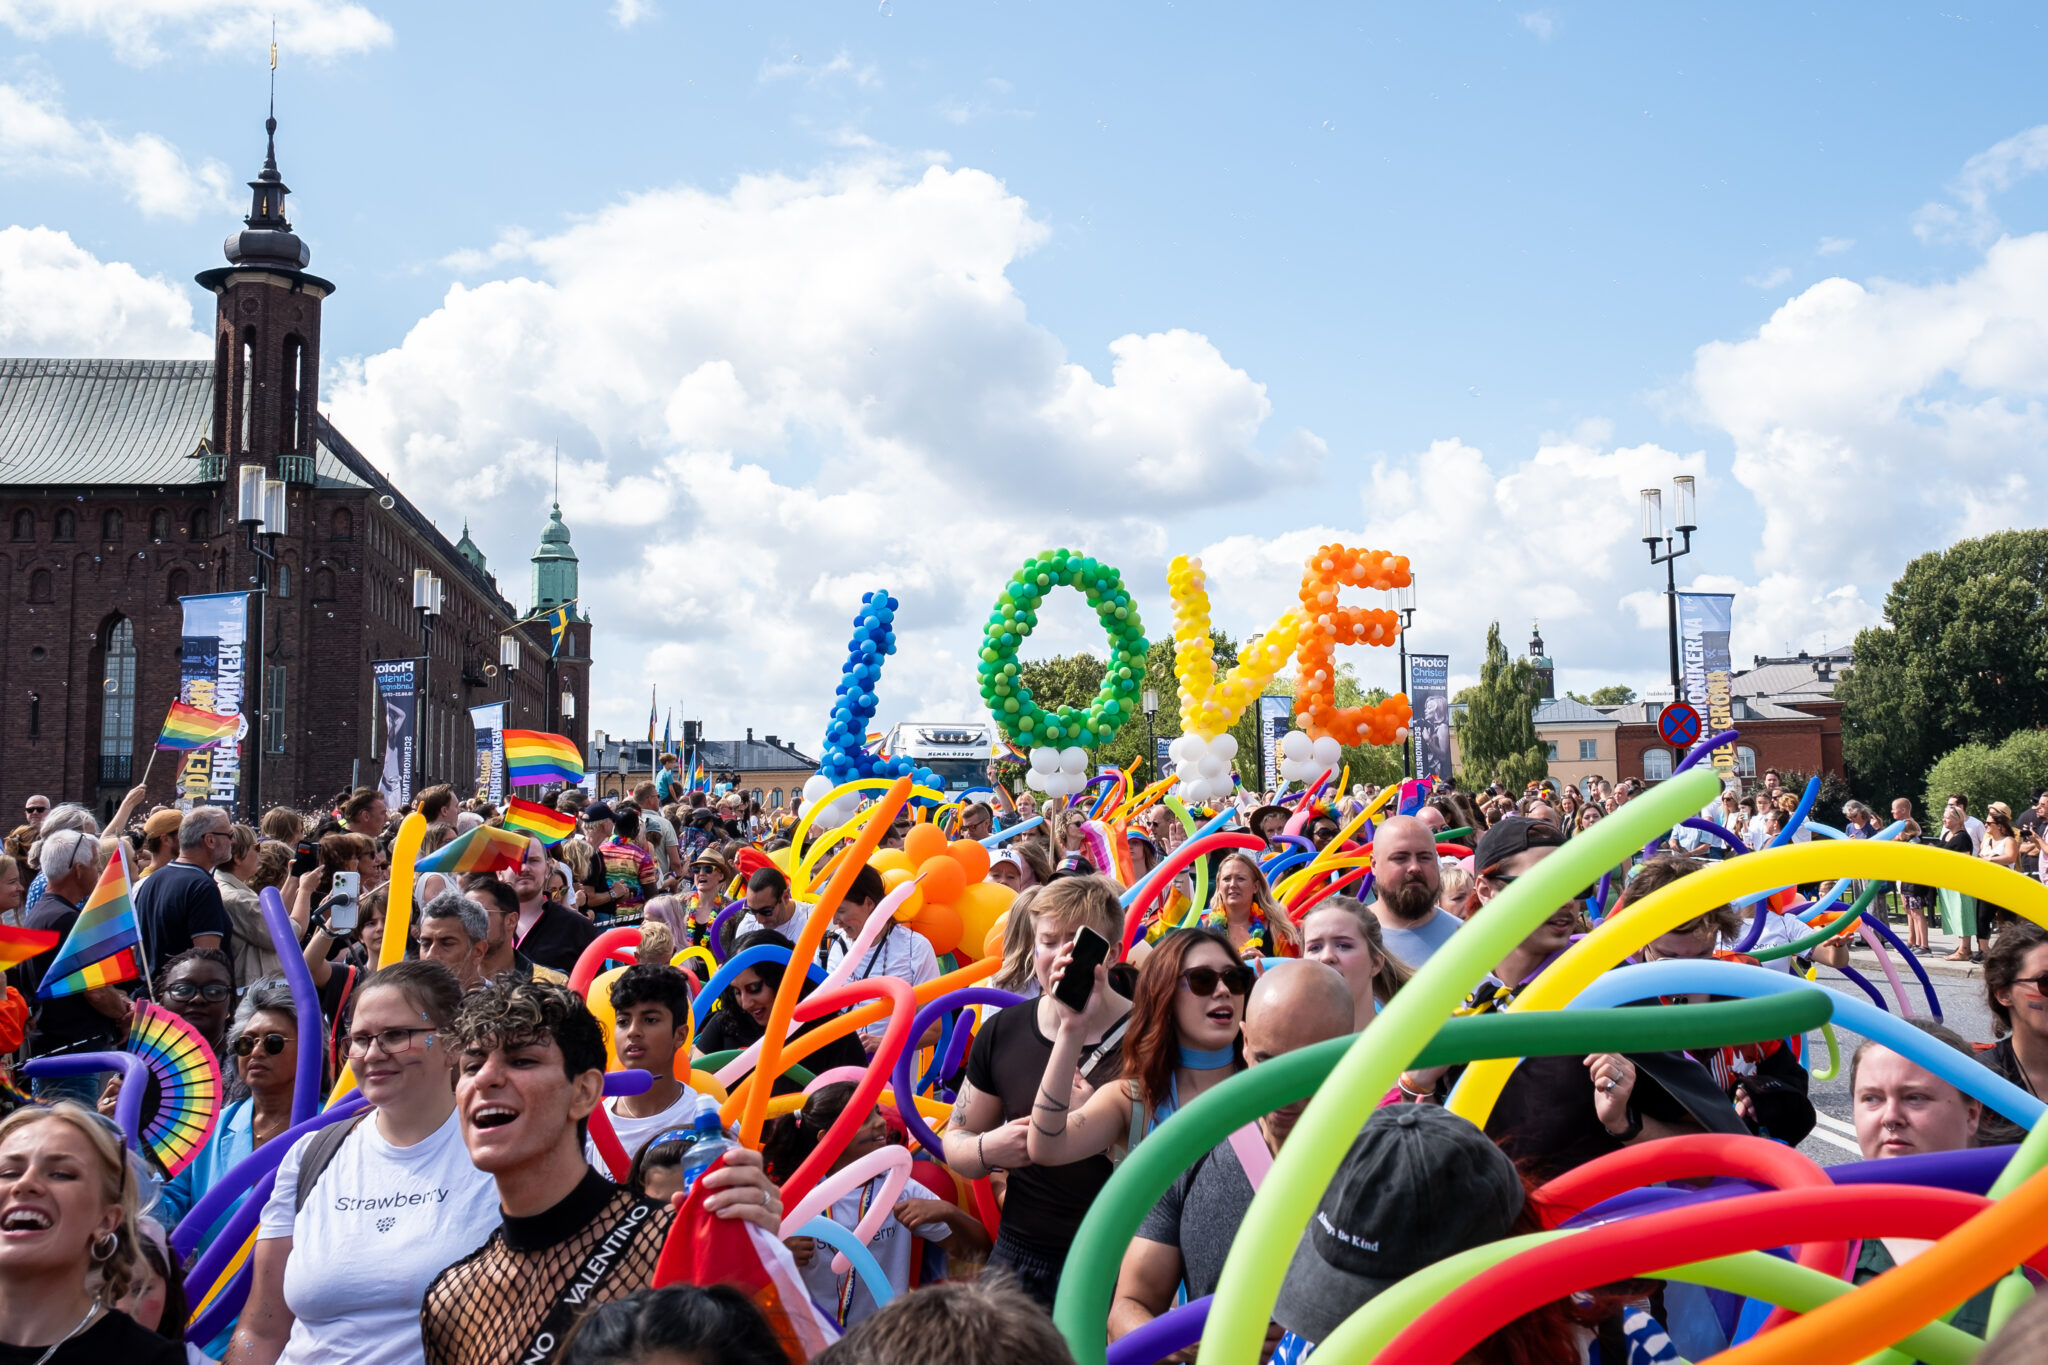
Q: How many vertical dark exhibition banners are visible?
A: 3